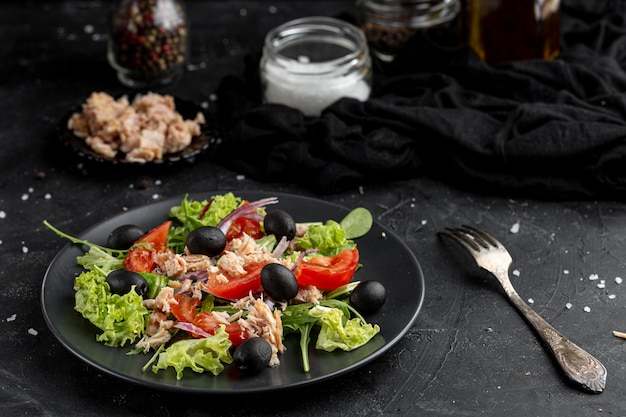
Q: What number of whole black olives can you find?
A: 7